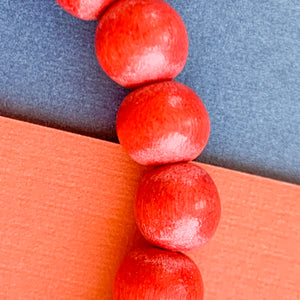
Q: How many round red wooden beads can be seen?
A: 5